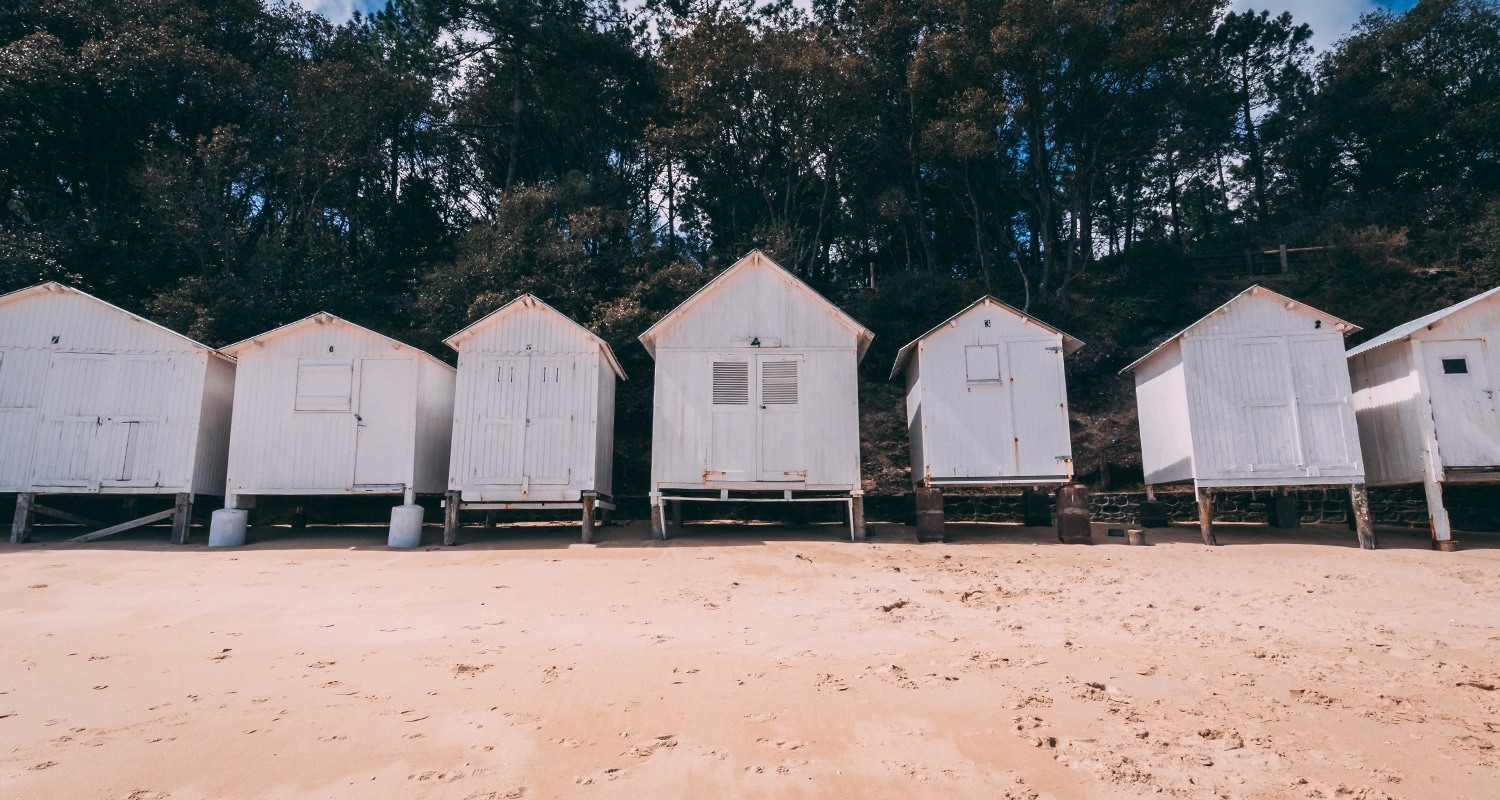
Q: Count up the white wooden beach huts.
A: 7